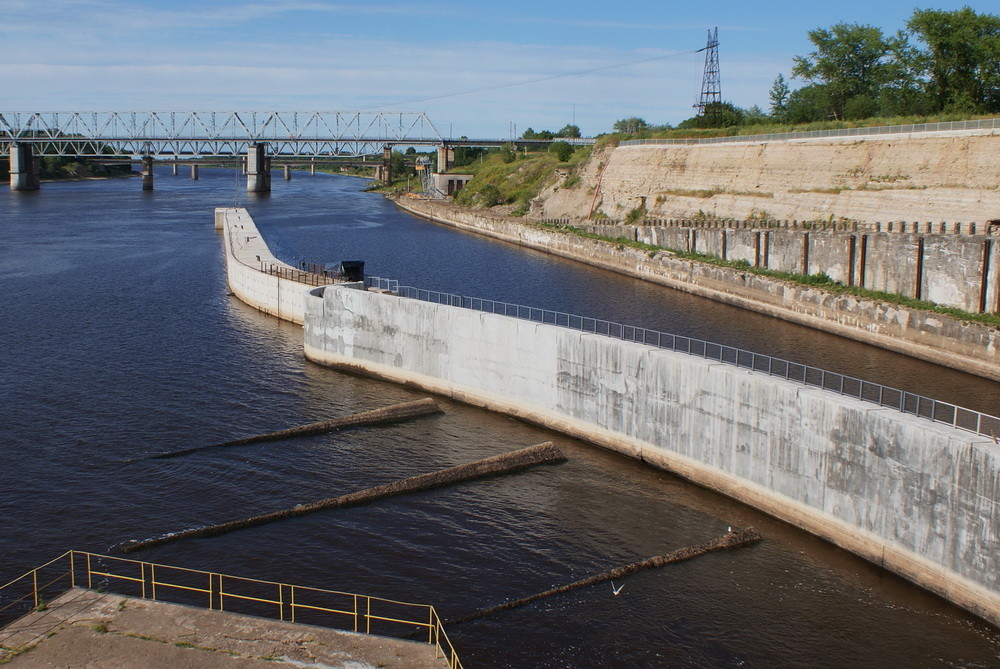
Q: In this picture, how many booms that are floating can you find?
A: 3